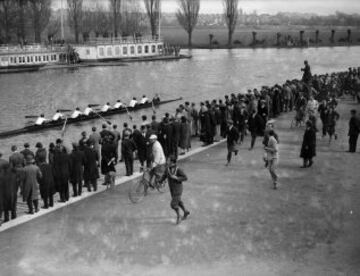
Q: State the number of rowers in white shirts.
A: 8